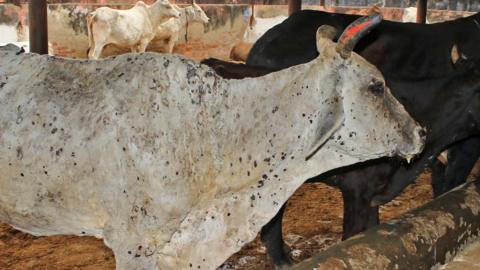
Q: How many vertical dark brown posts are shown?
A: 3